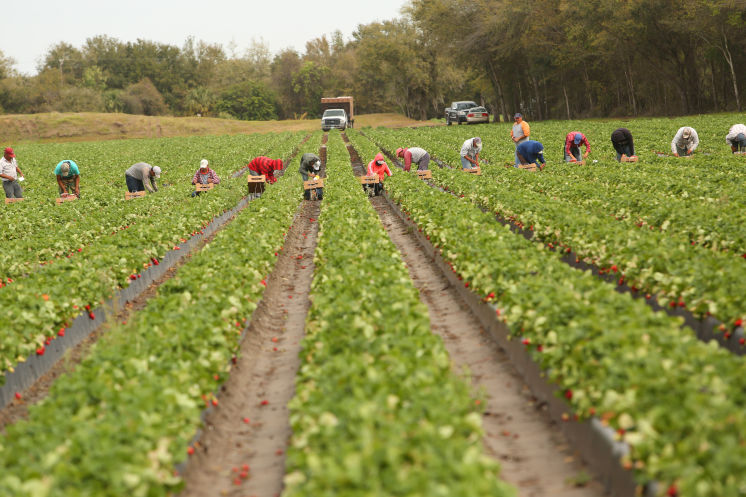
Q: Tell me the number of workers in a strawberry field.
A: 15